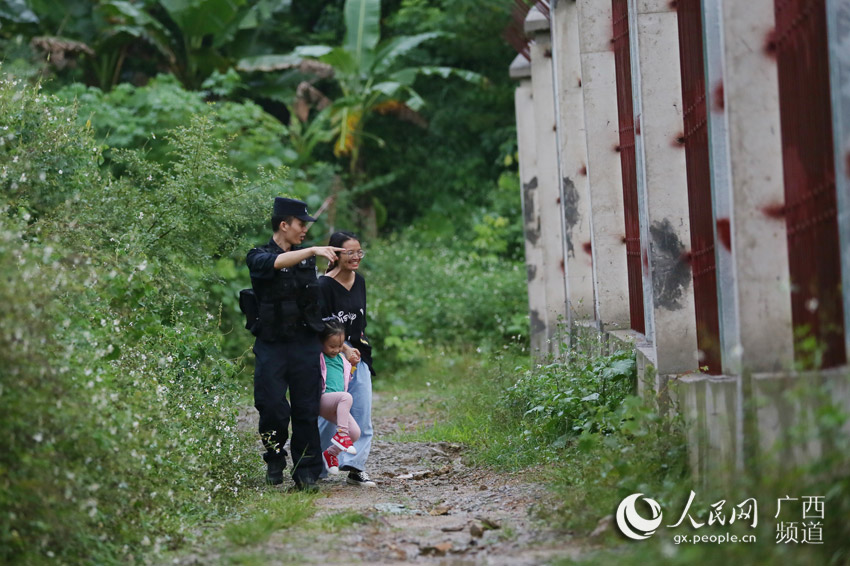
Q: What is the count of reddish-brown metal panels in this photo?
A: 3